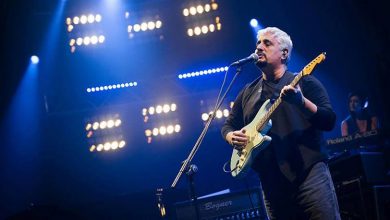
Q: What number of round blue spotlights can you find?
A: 2